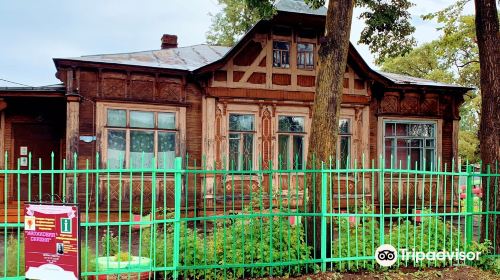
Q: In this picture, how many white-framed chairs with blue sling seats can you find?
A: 0